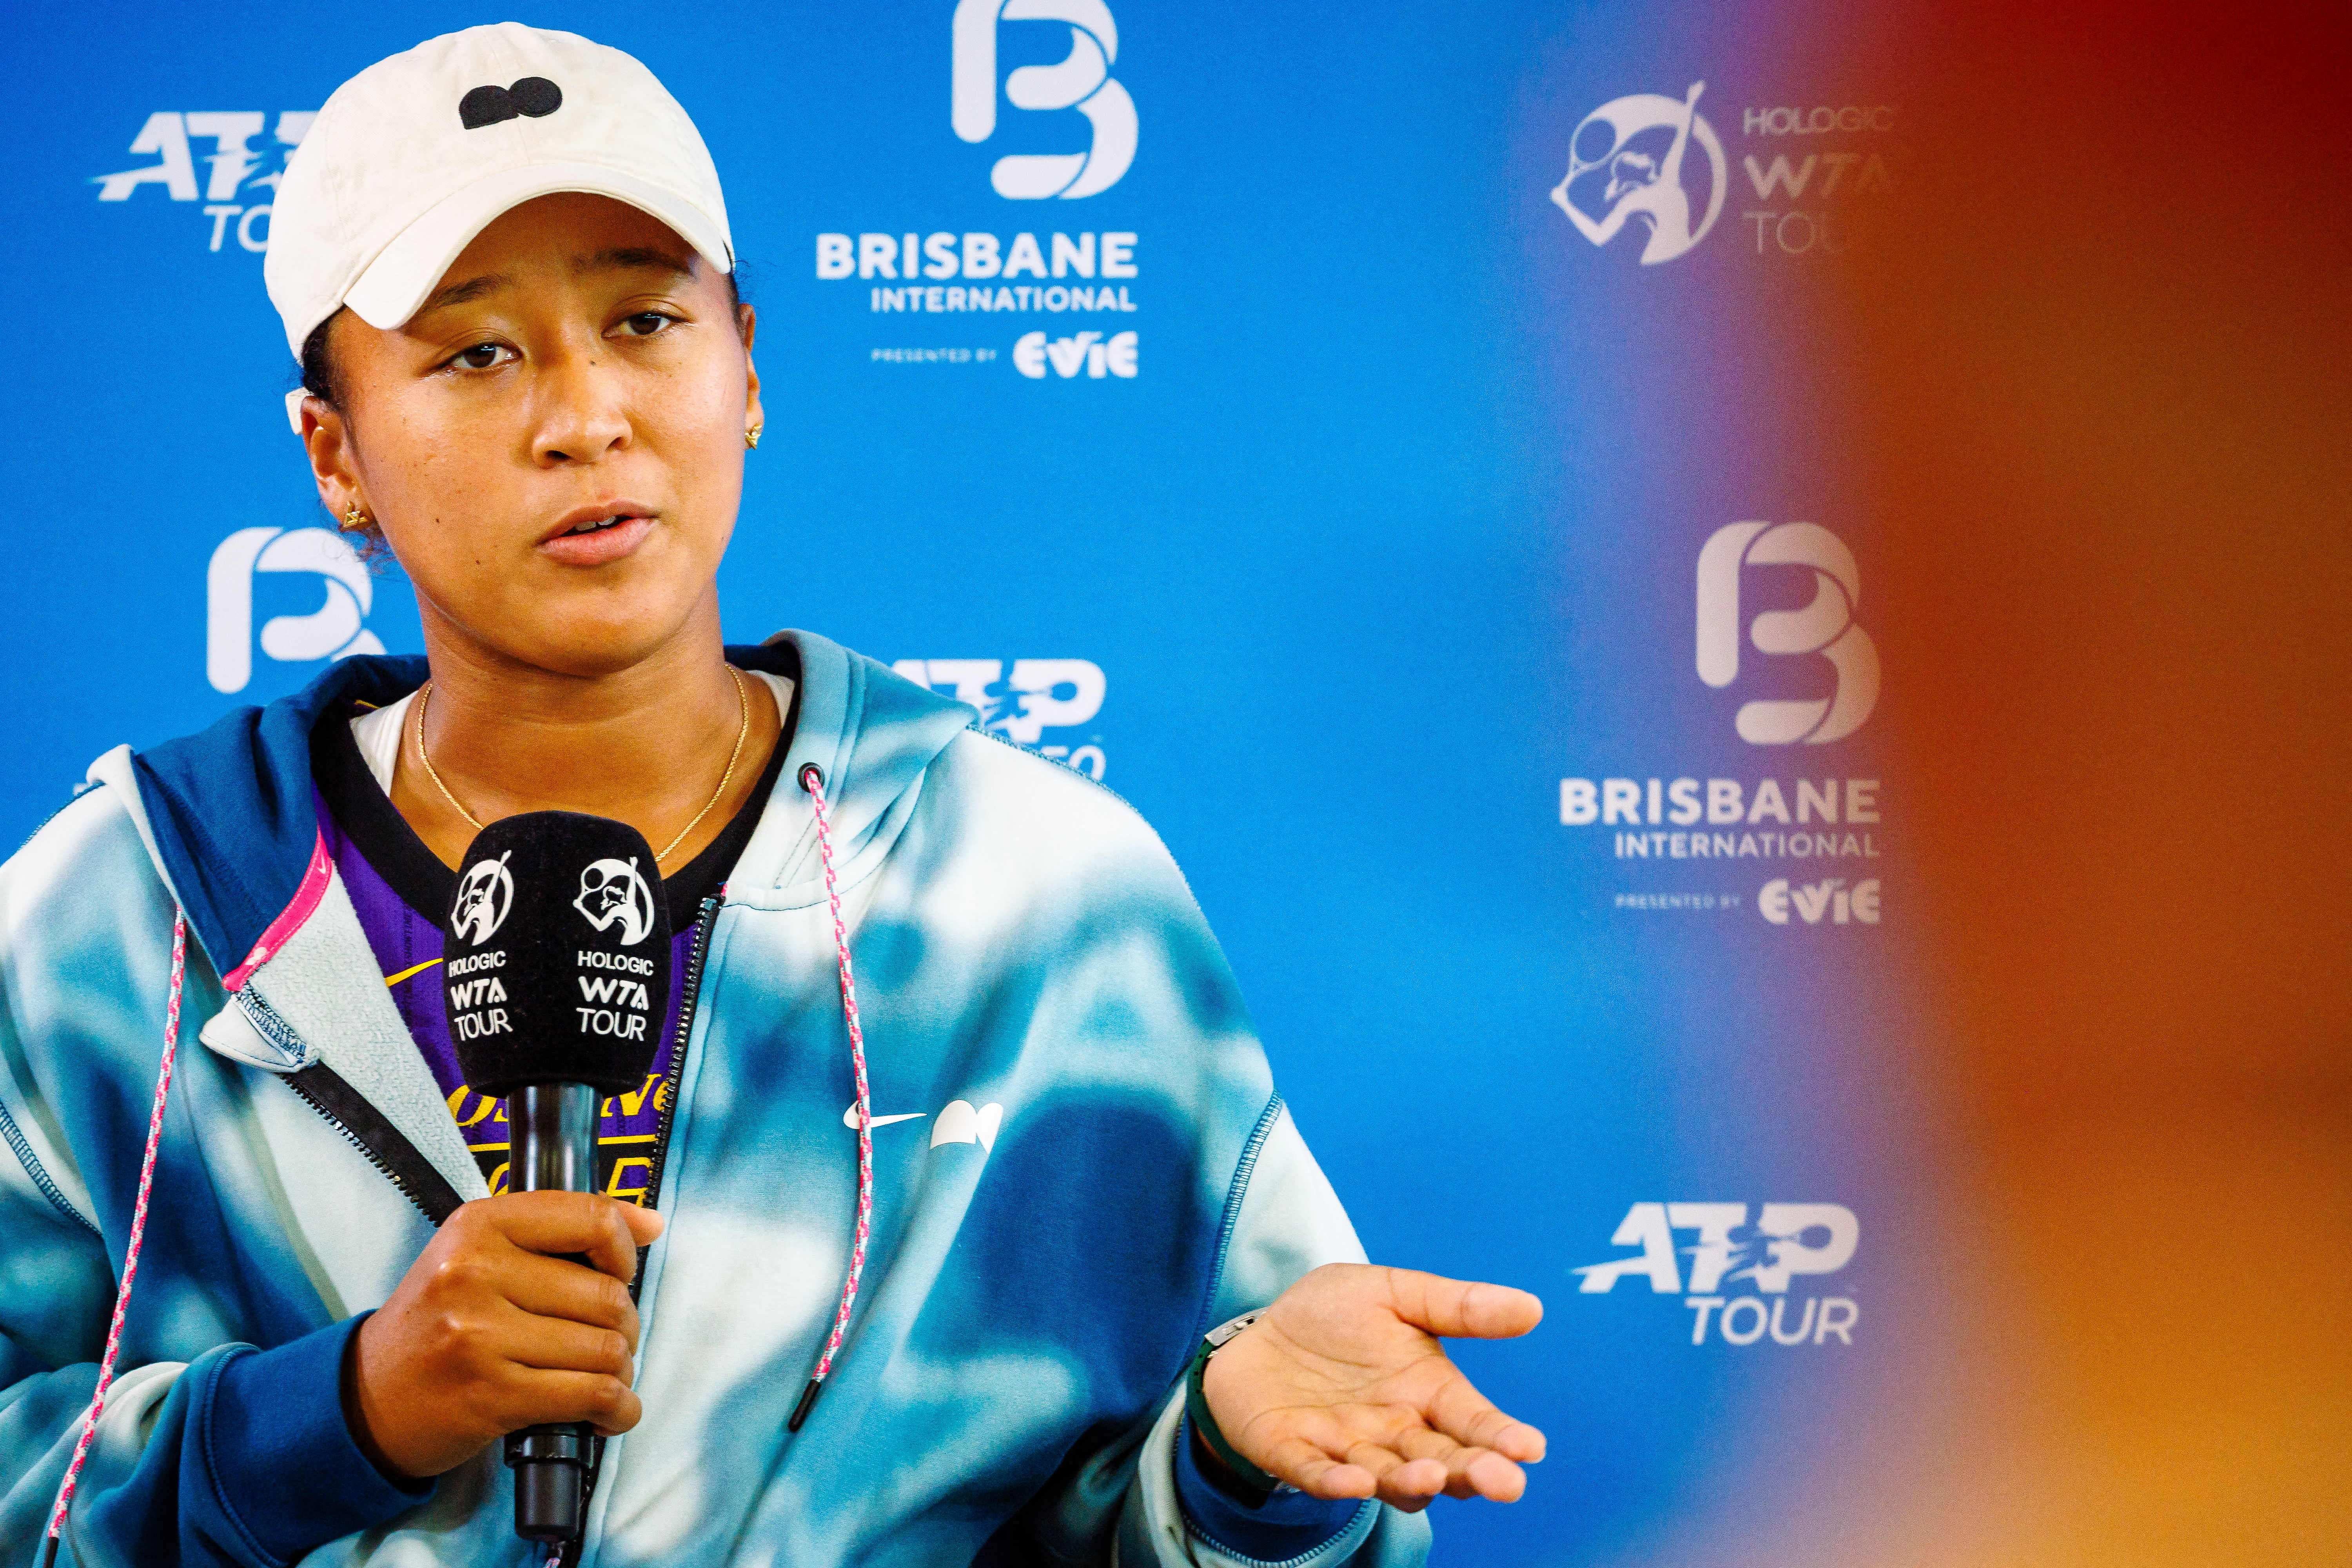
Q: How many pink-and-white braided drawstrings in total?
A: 2